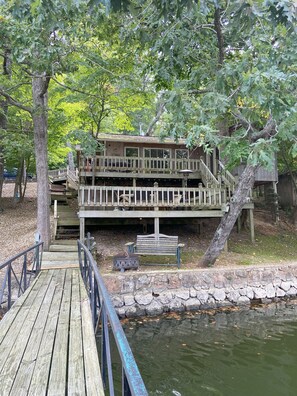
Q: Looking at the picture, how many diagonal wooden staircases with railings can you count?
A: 2